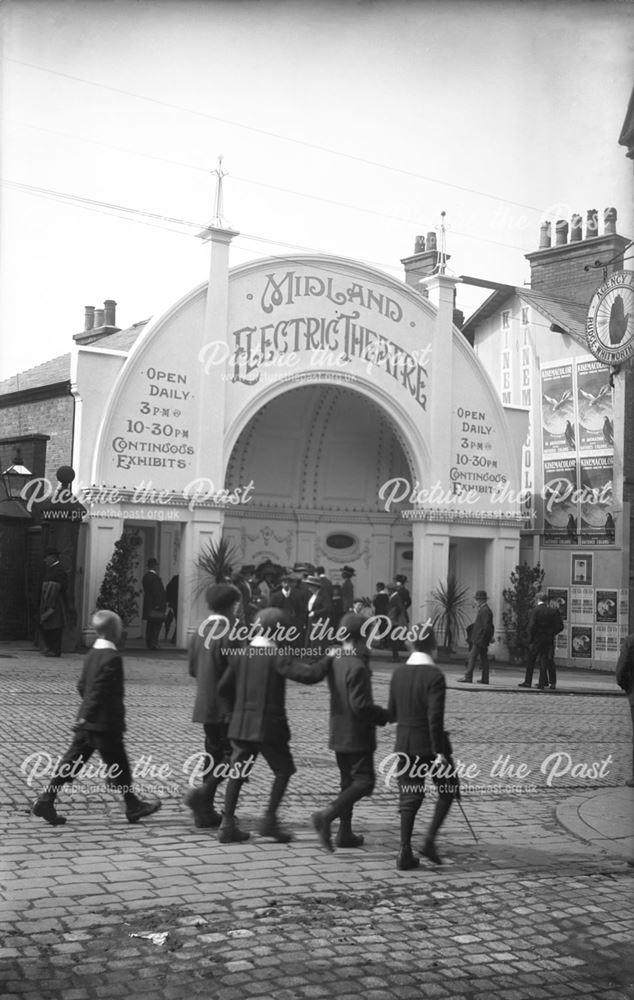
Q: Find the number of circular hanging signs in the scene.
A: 1